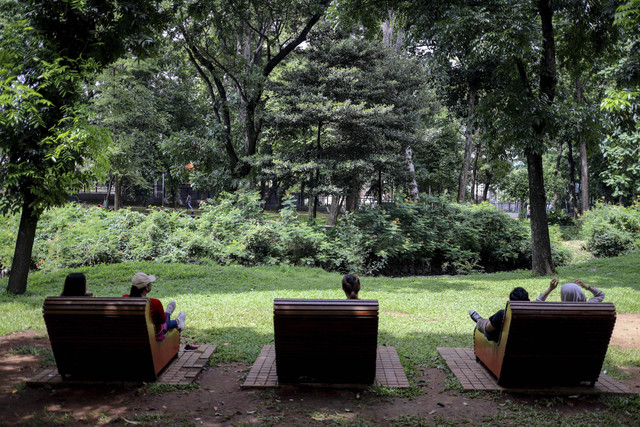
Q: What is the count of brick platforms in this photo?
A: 3